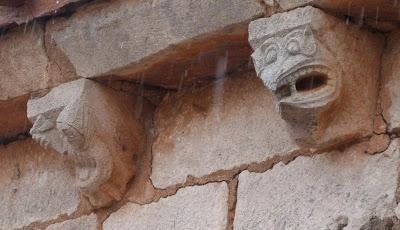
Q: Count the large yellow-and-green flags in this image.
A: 0